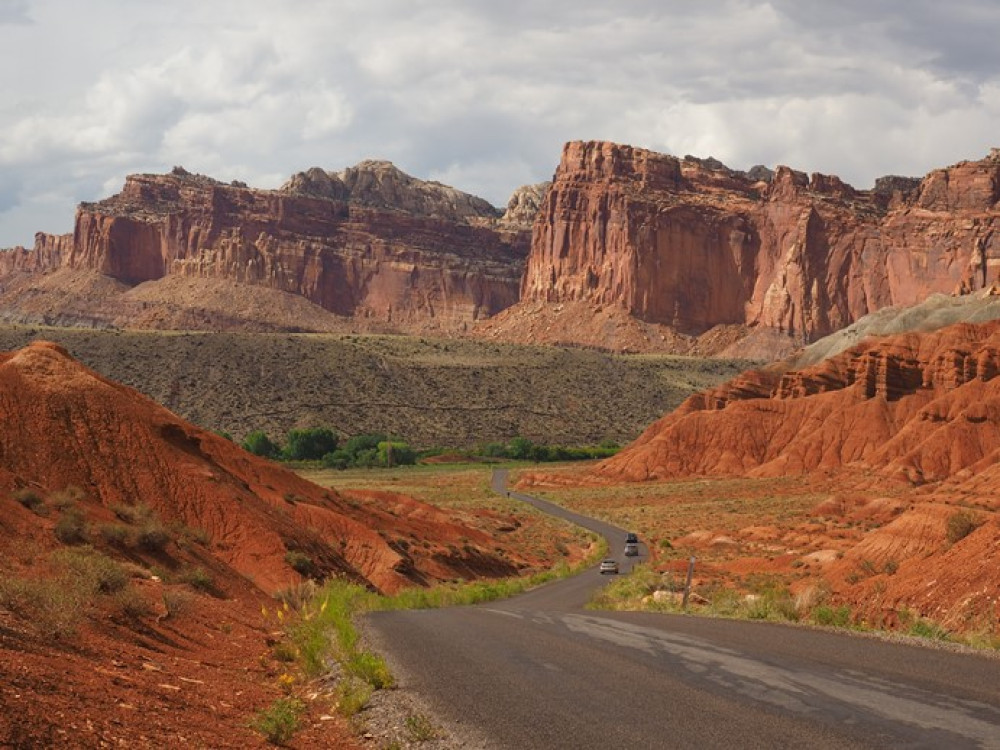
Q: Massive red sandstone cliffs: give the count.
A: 2